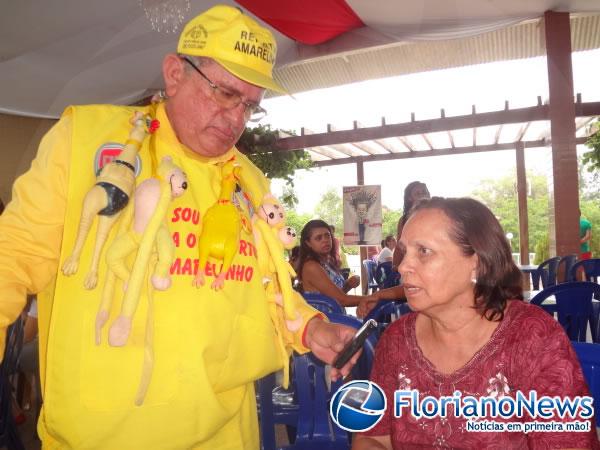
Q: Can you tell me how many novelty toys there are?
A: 5